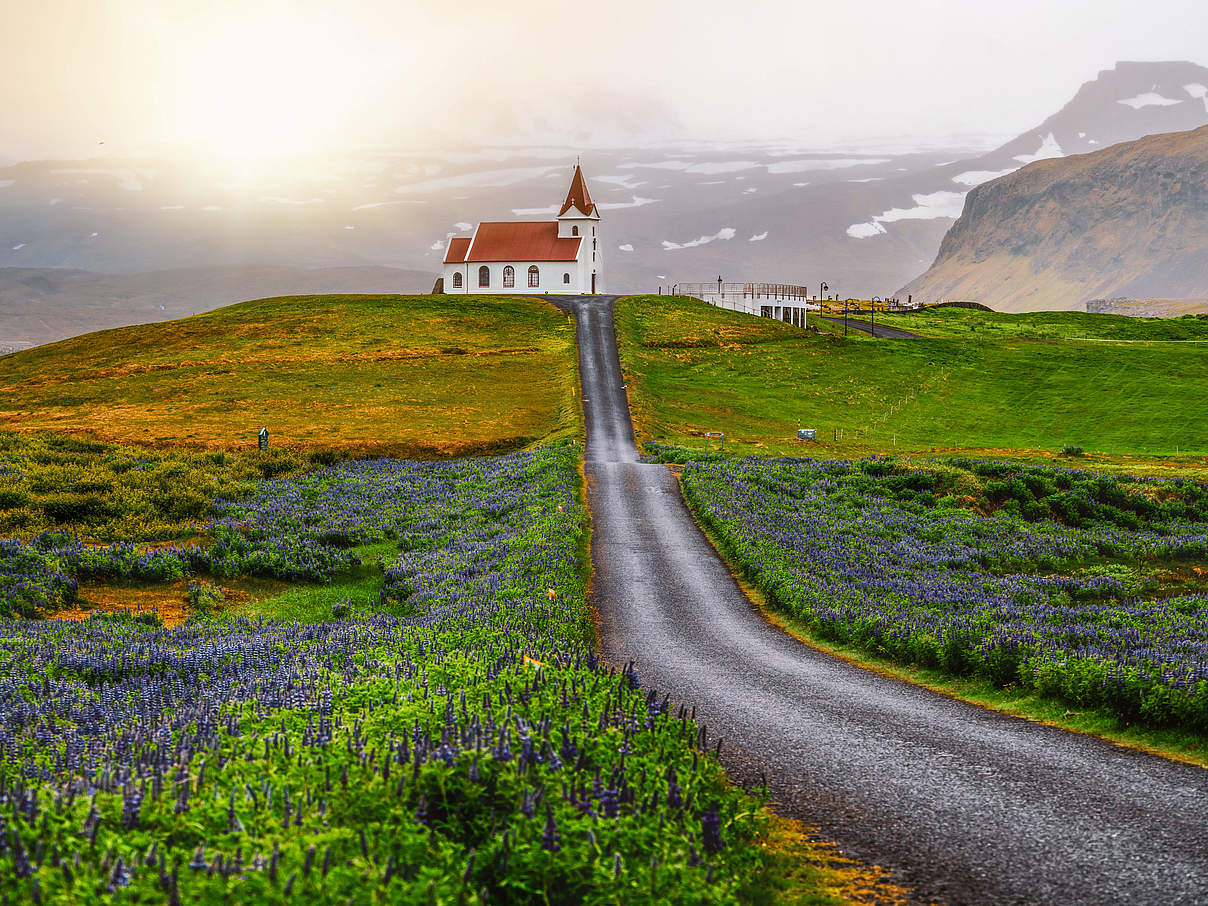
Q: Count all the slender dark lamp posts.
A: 4